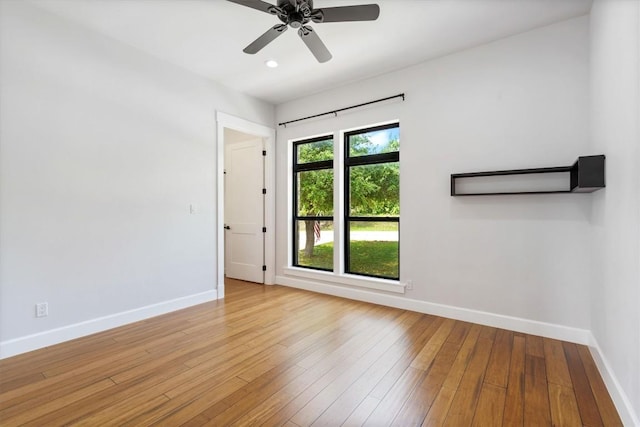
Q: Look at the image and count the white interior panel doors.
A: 1